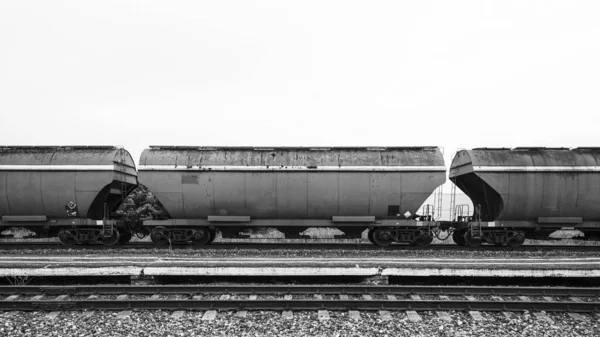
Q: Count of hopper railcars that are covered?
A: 3